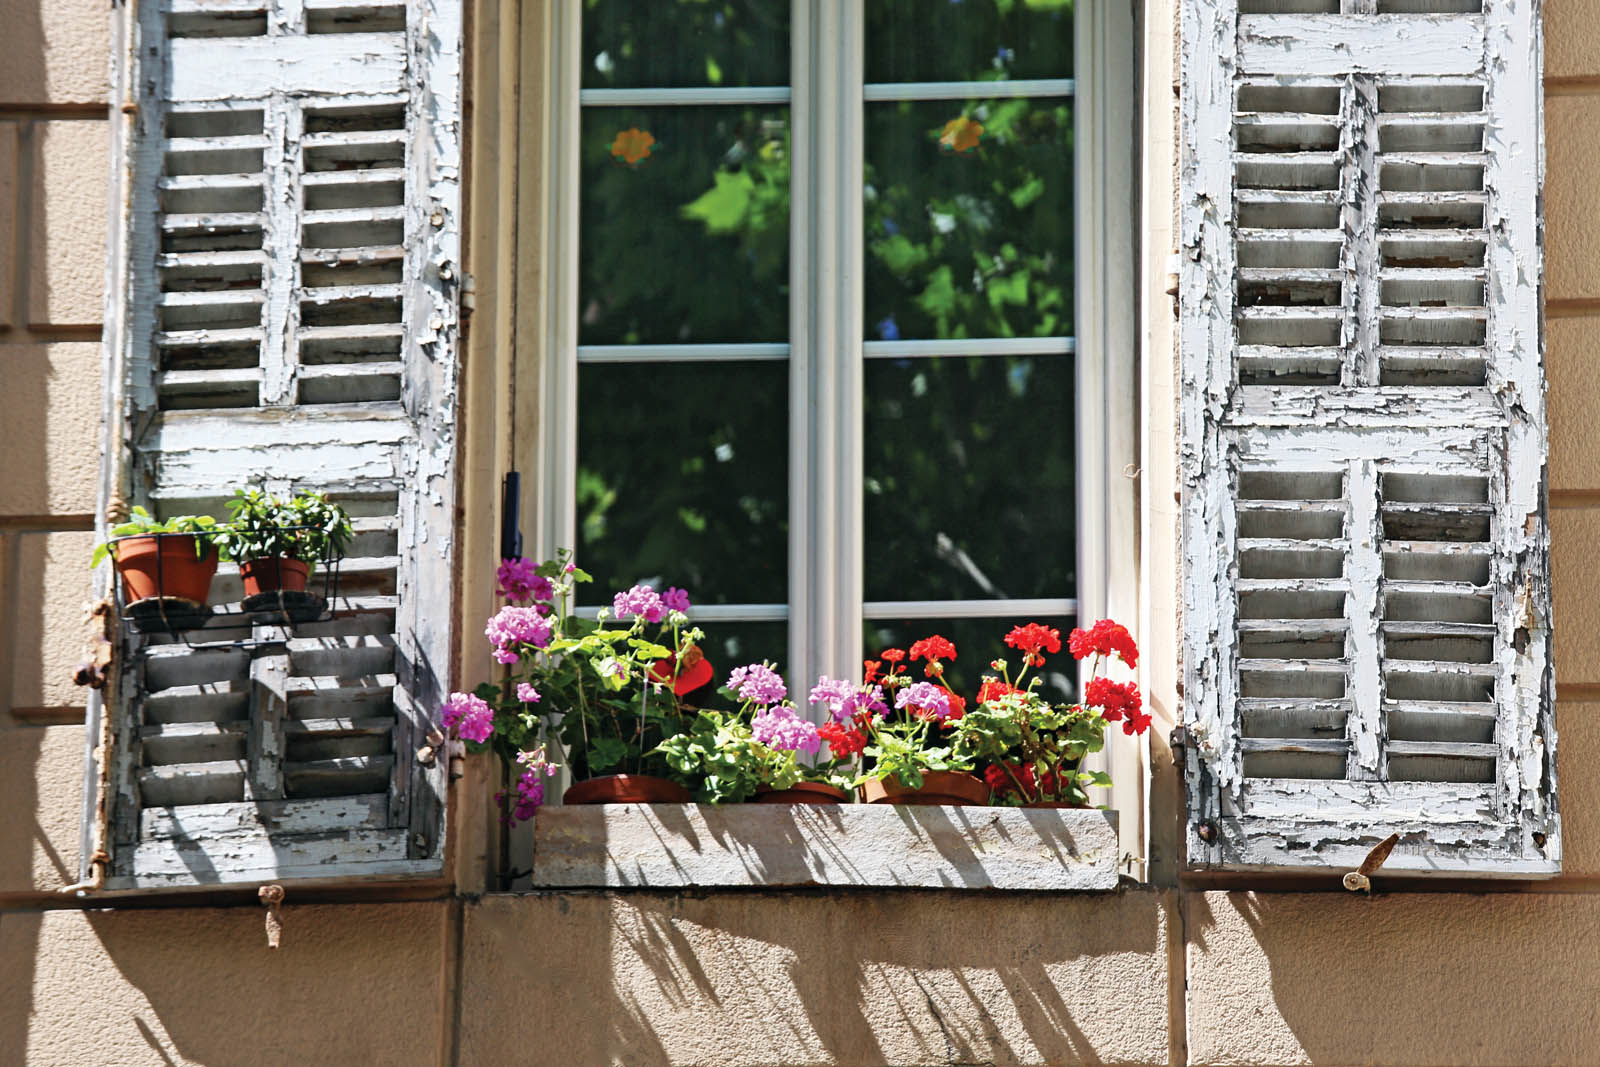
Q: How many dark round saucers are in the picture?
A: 2